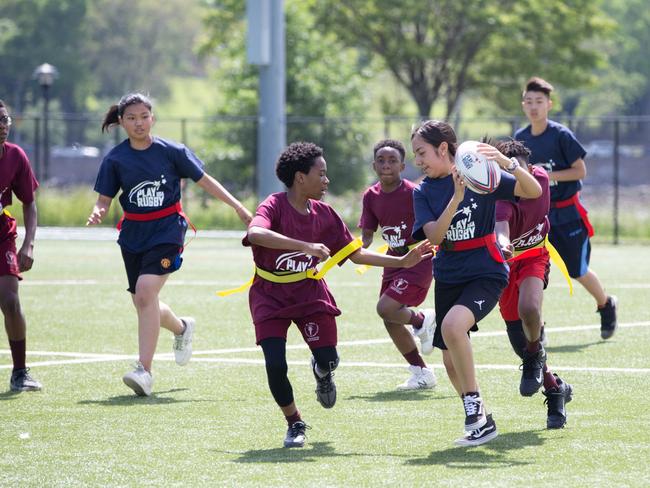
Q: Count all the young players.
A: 7